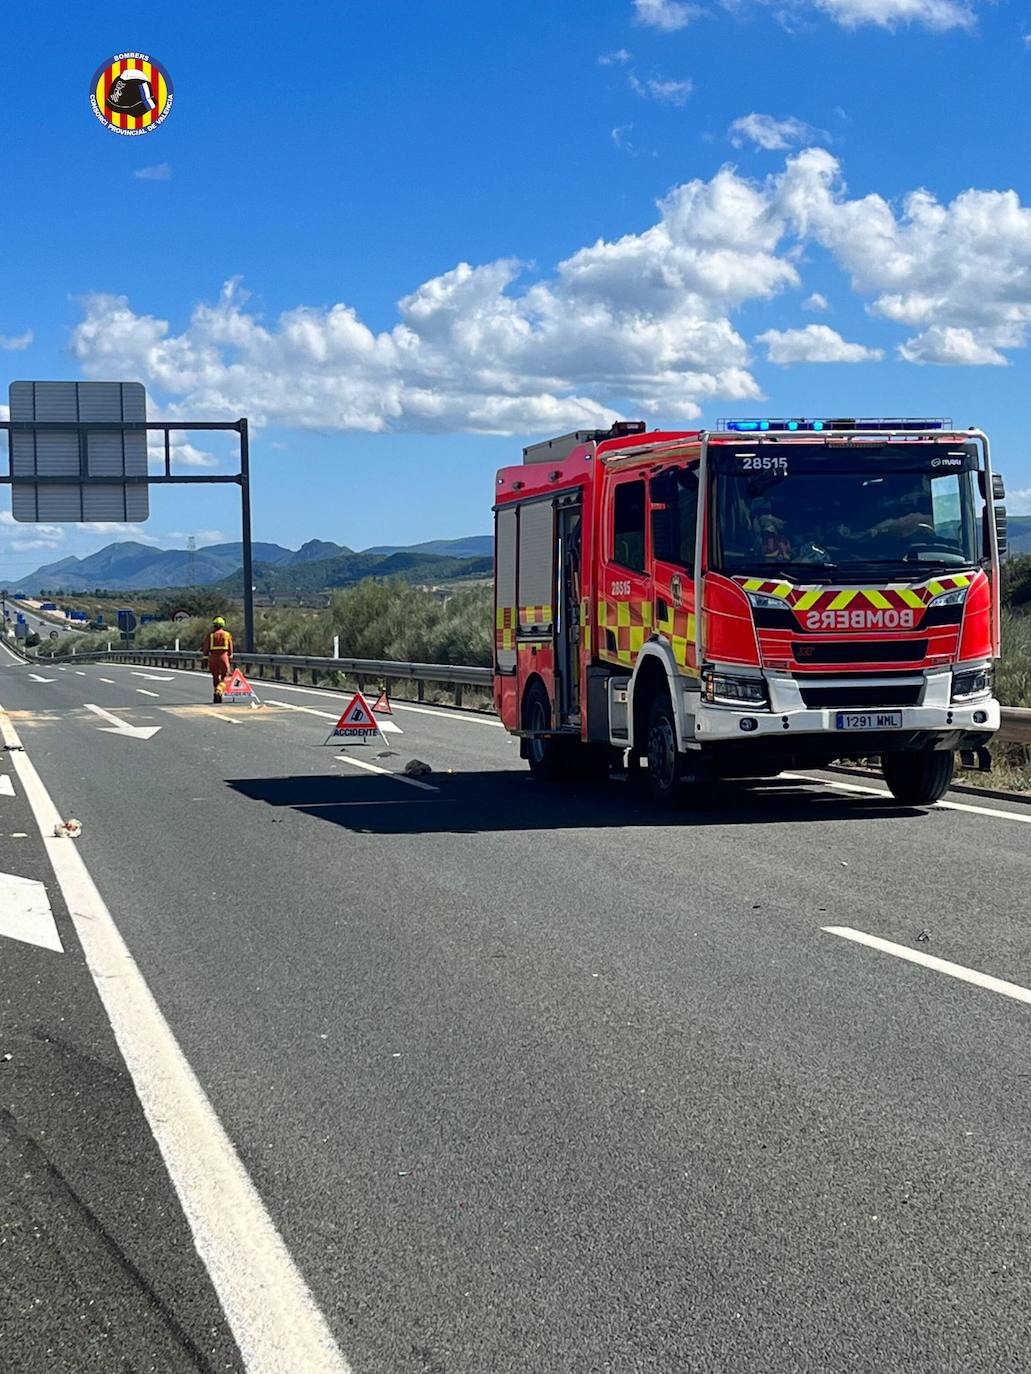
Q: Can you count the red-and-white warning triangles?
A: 3